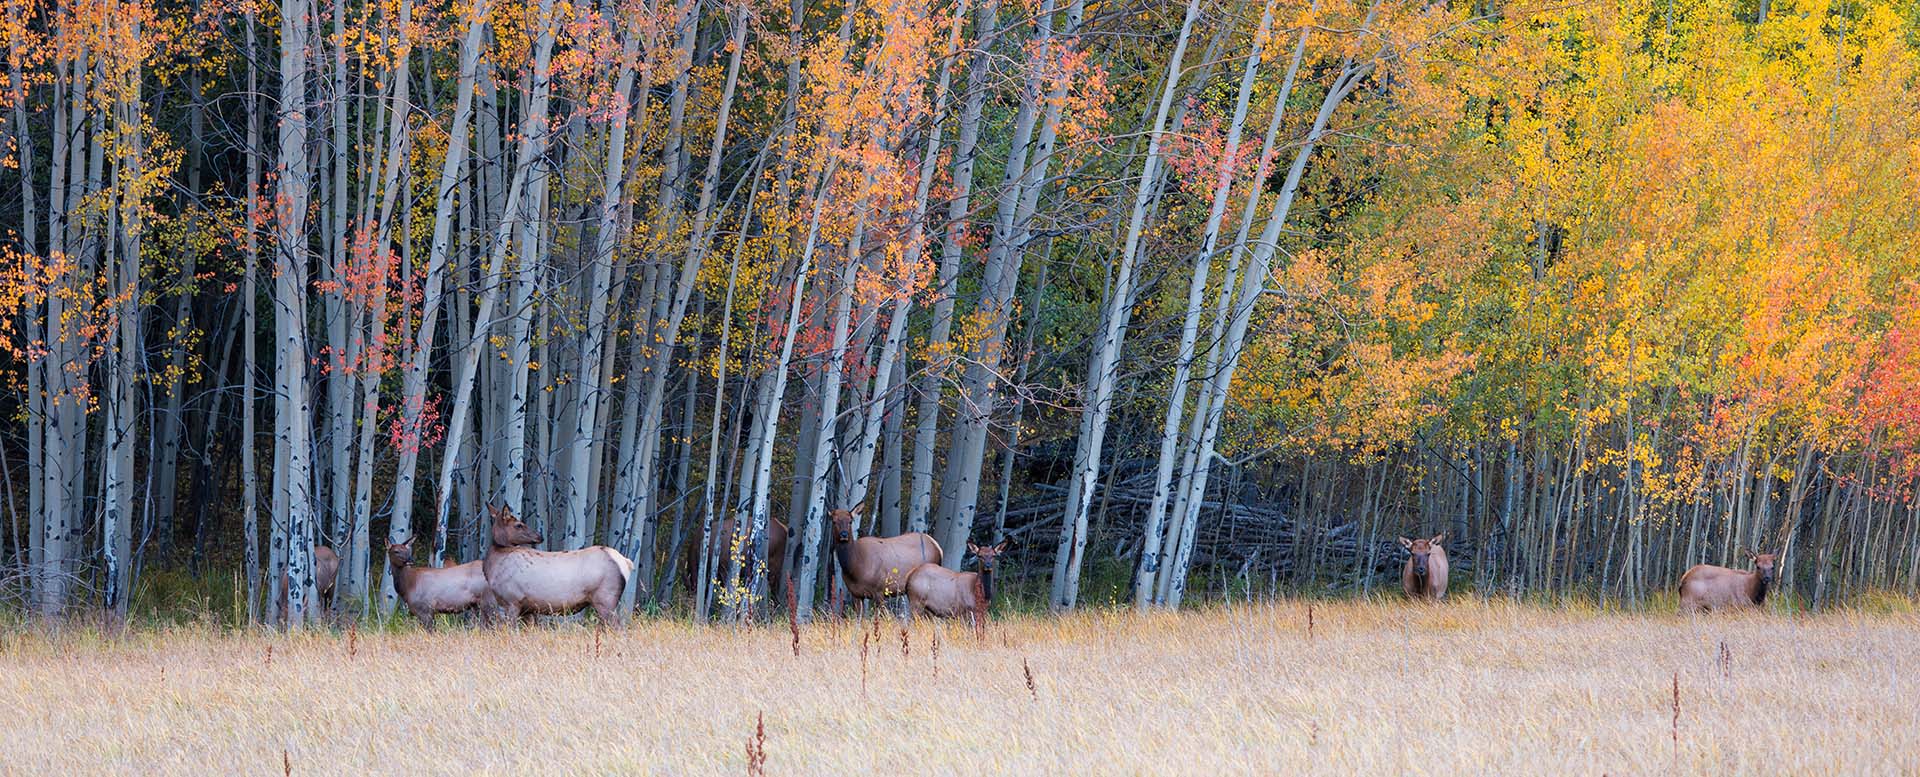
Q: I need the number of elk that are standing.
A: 8